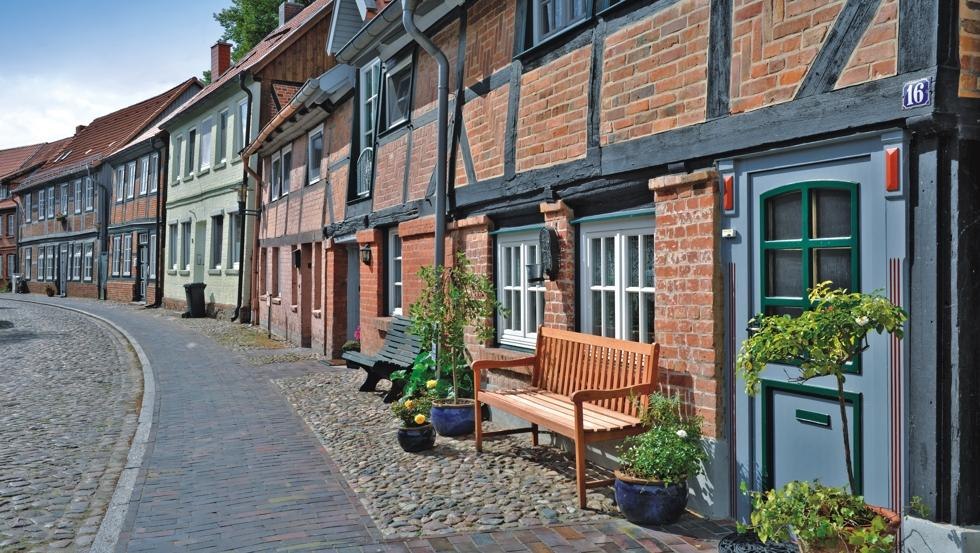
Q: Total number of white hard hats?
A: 0